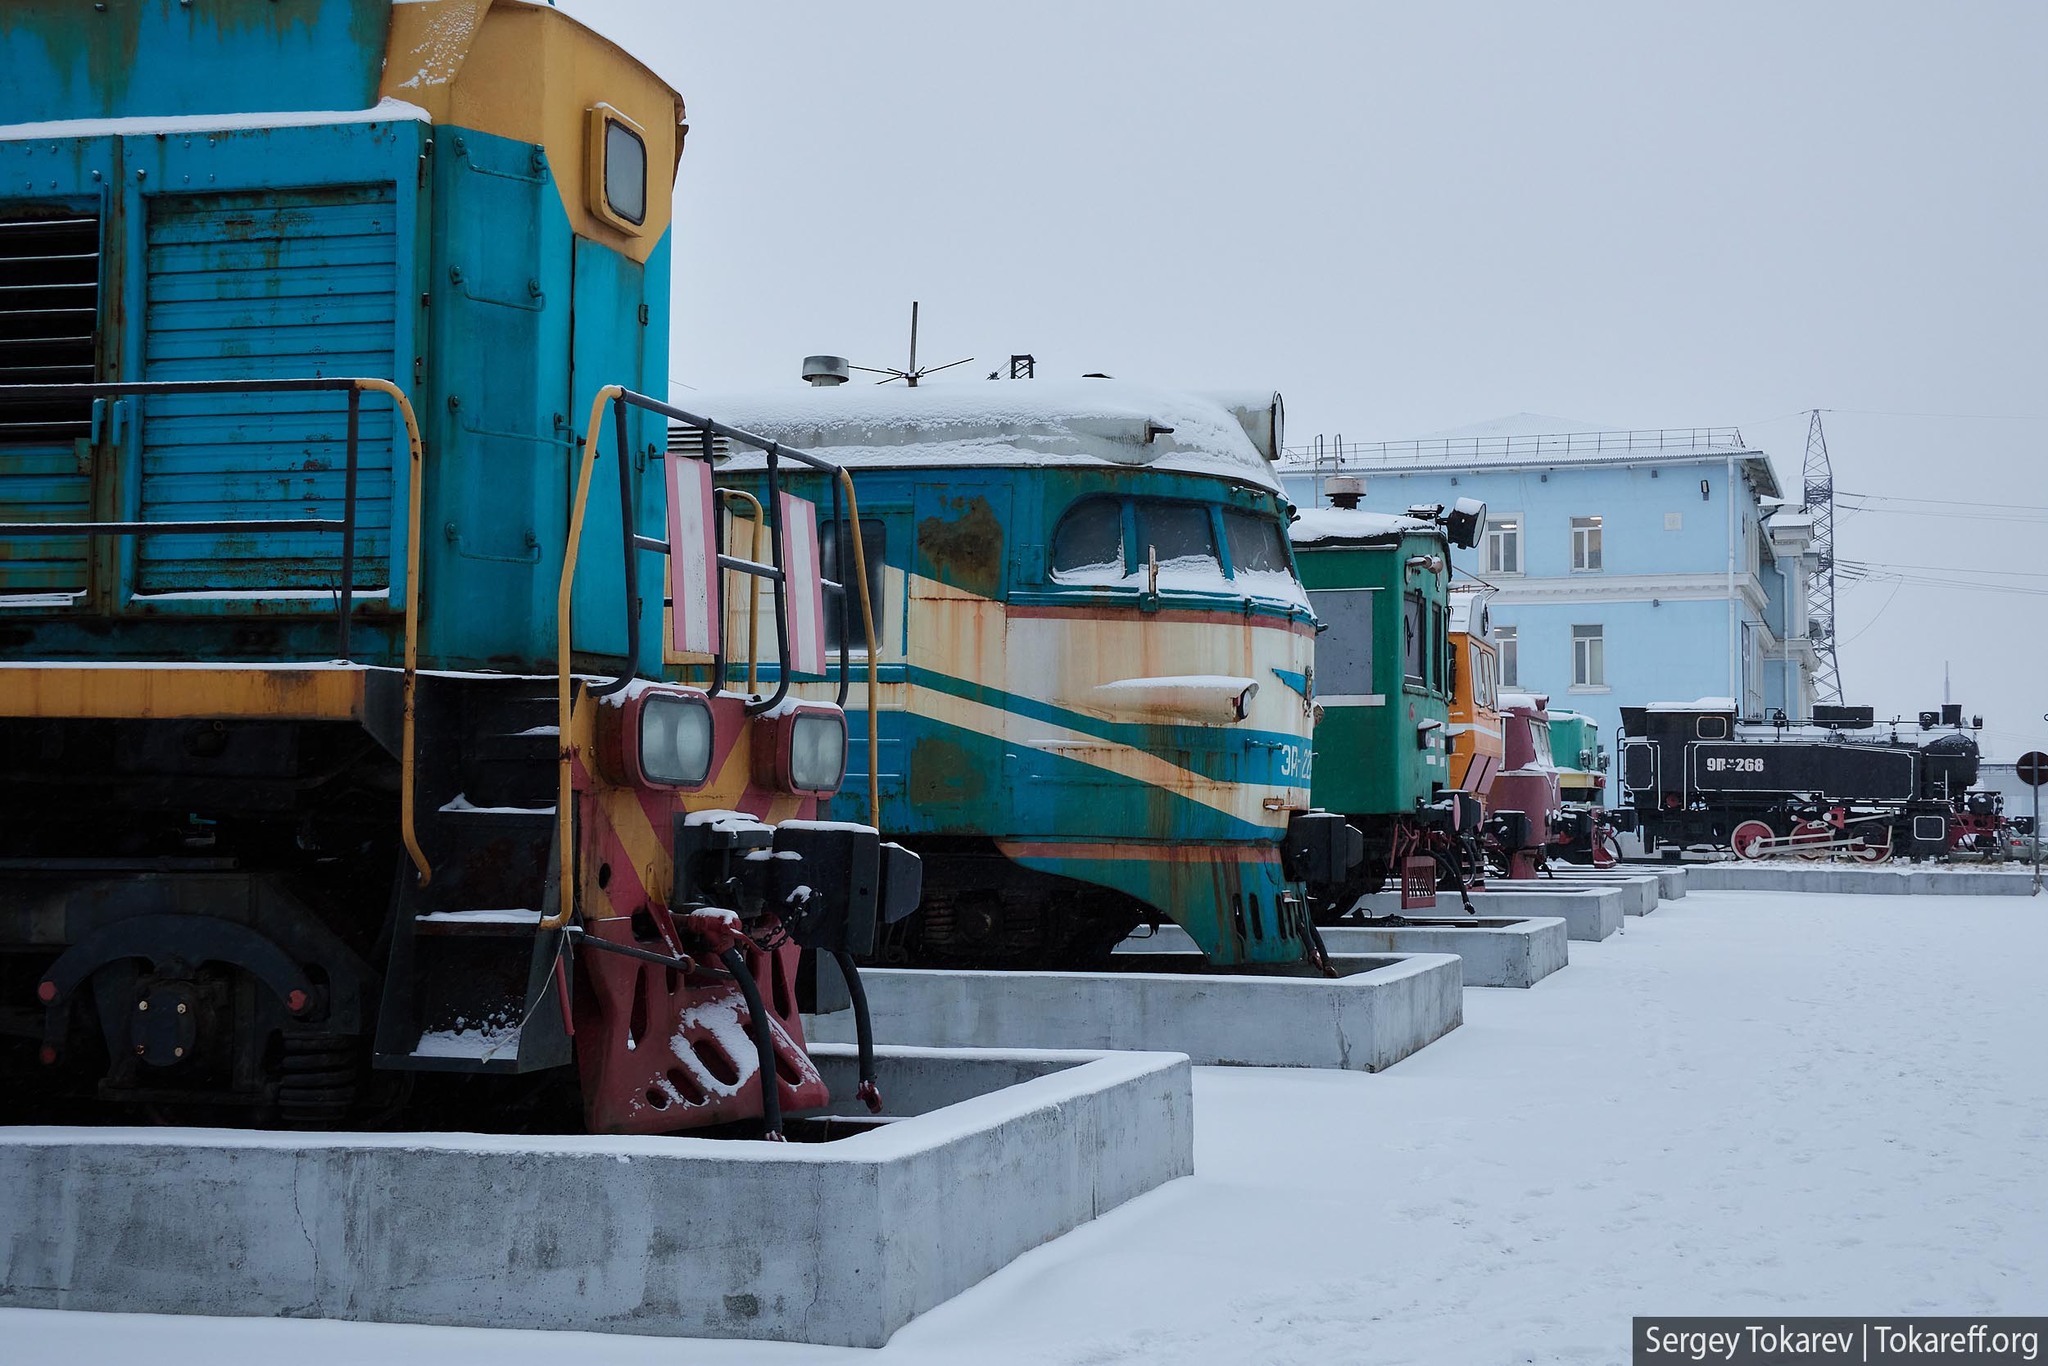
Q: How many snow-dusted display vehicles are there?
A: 7